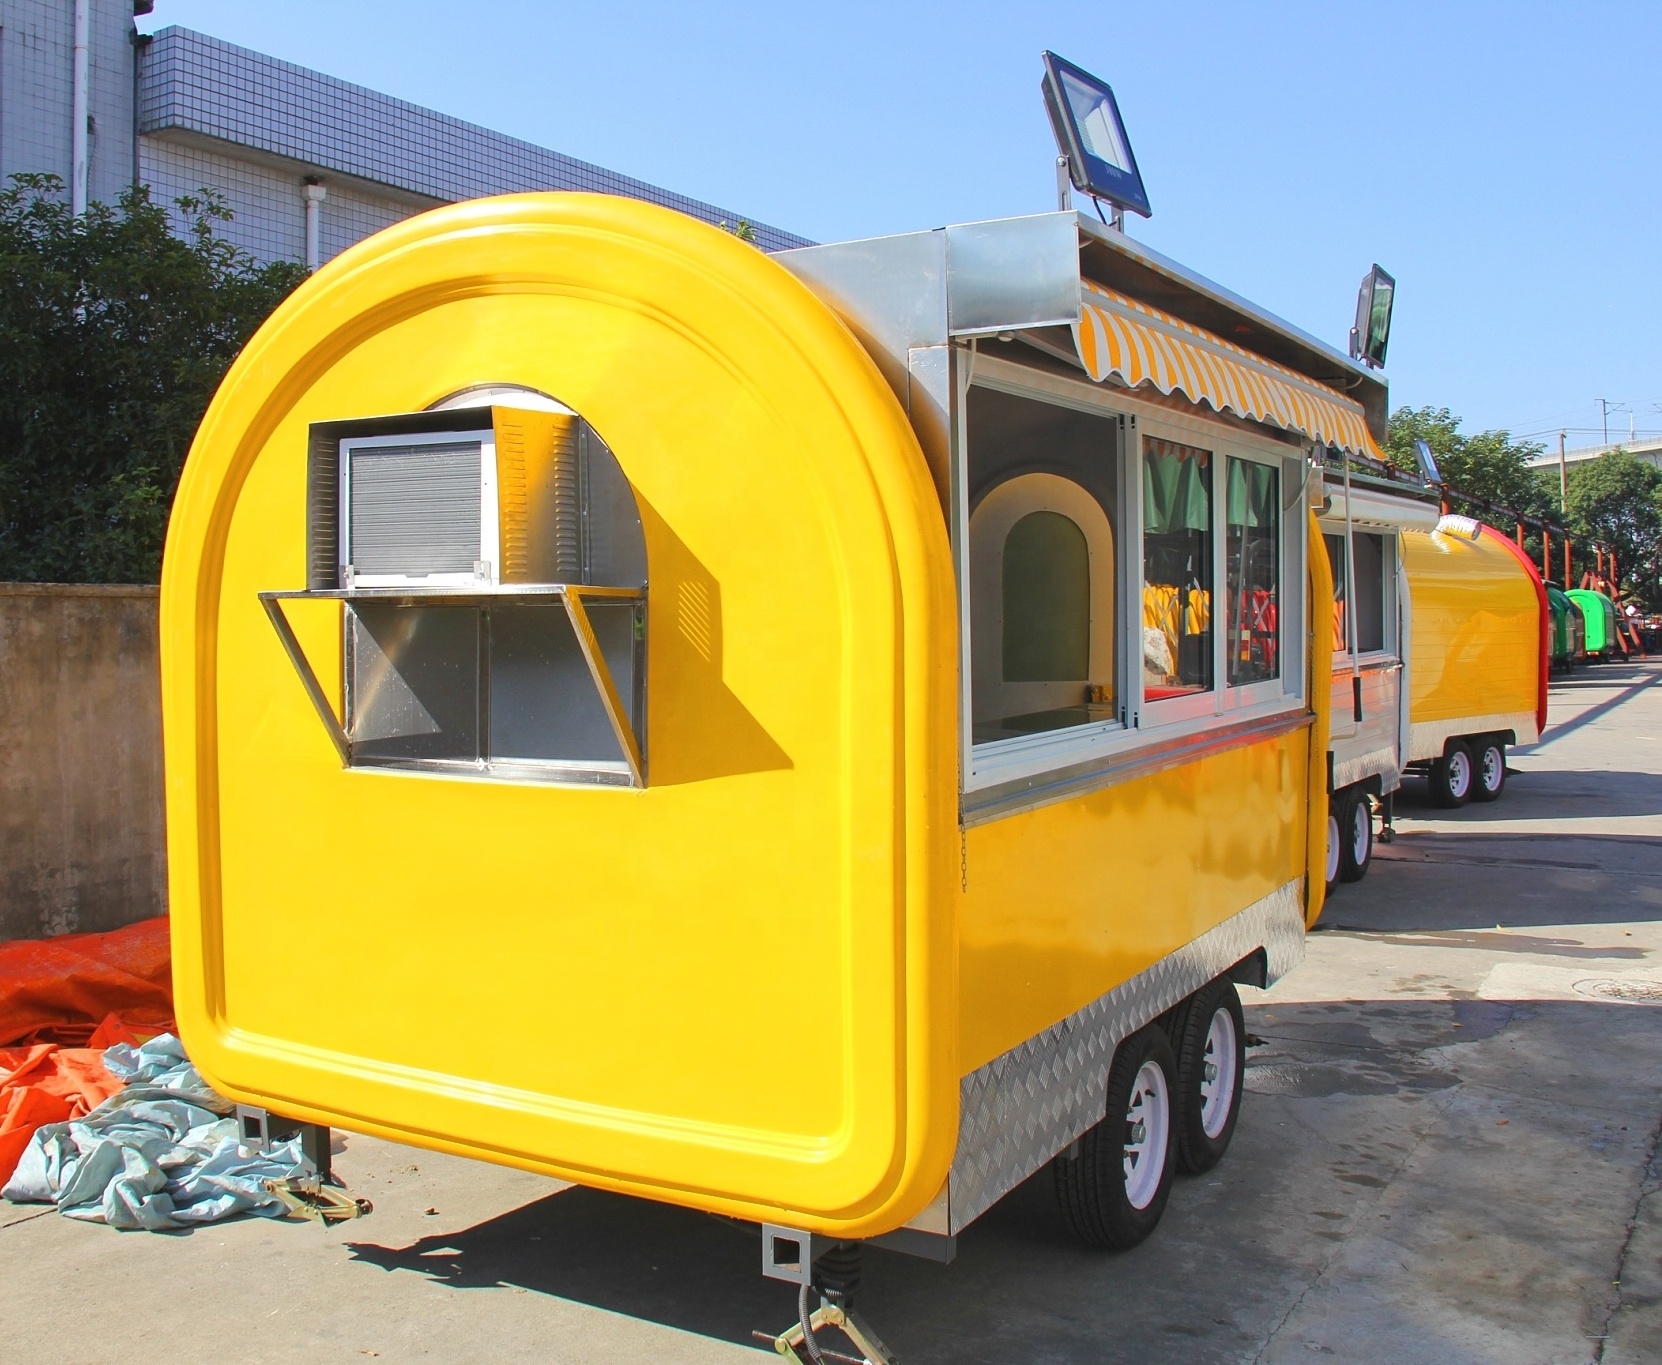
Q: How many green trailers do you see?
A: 2